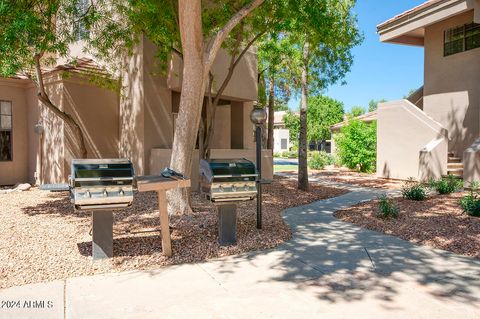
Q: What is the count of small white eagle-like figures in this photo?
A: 0